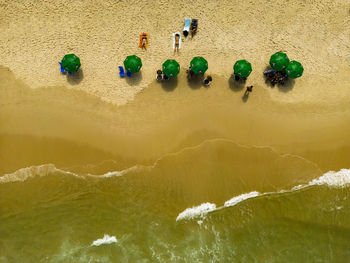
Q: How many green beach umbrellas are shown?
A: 7